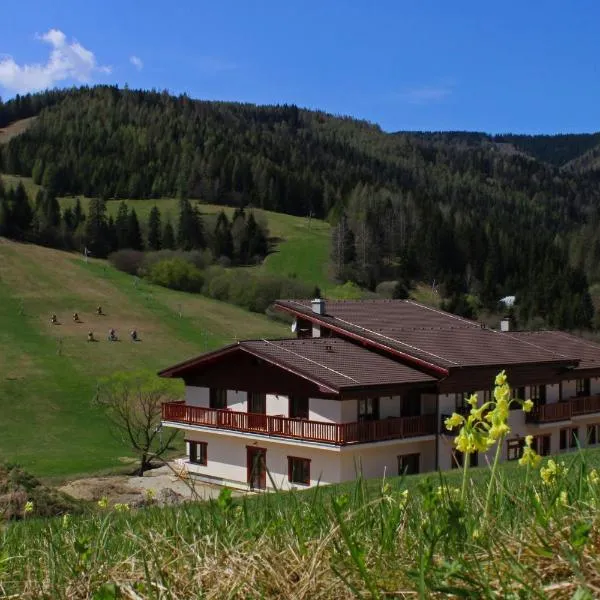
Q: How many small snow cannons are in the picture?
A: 6